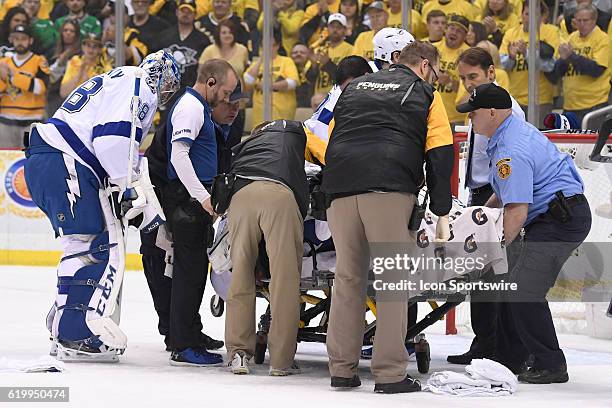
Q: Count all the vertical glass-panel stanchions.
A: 4